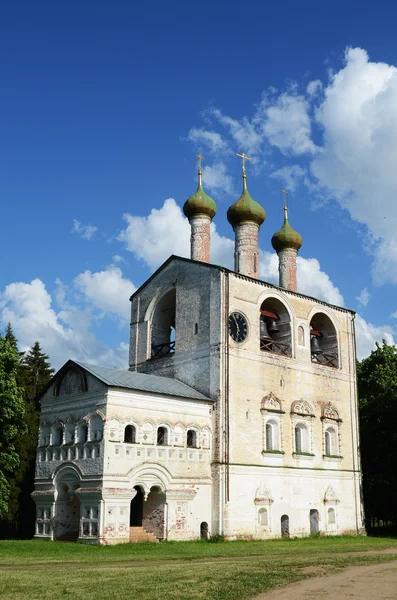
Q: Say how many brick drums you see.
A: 3